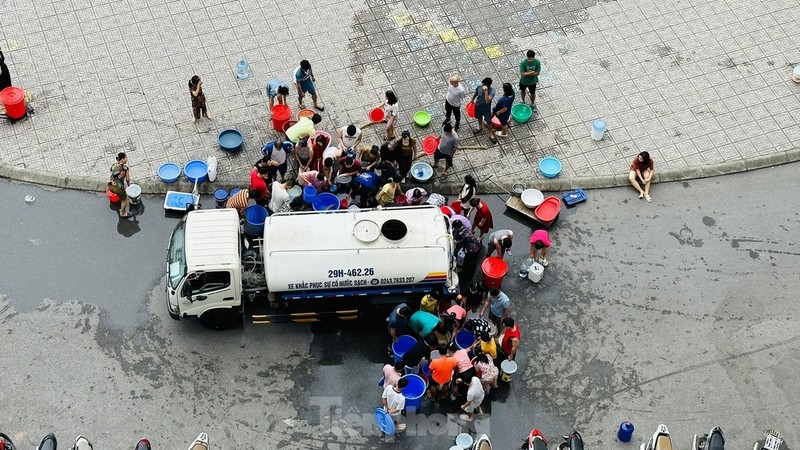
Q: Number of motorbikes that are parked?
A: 11